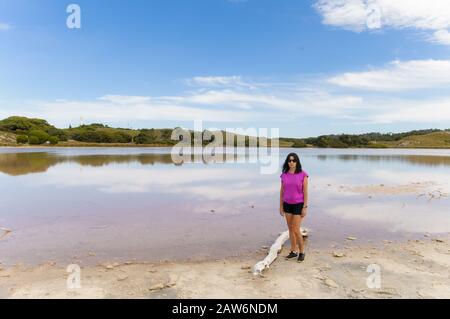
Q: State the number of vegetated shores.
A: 1